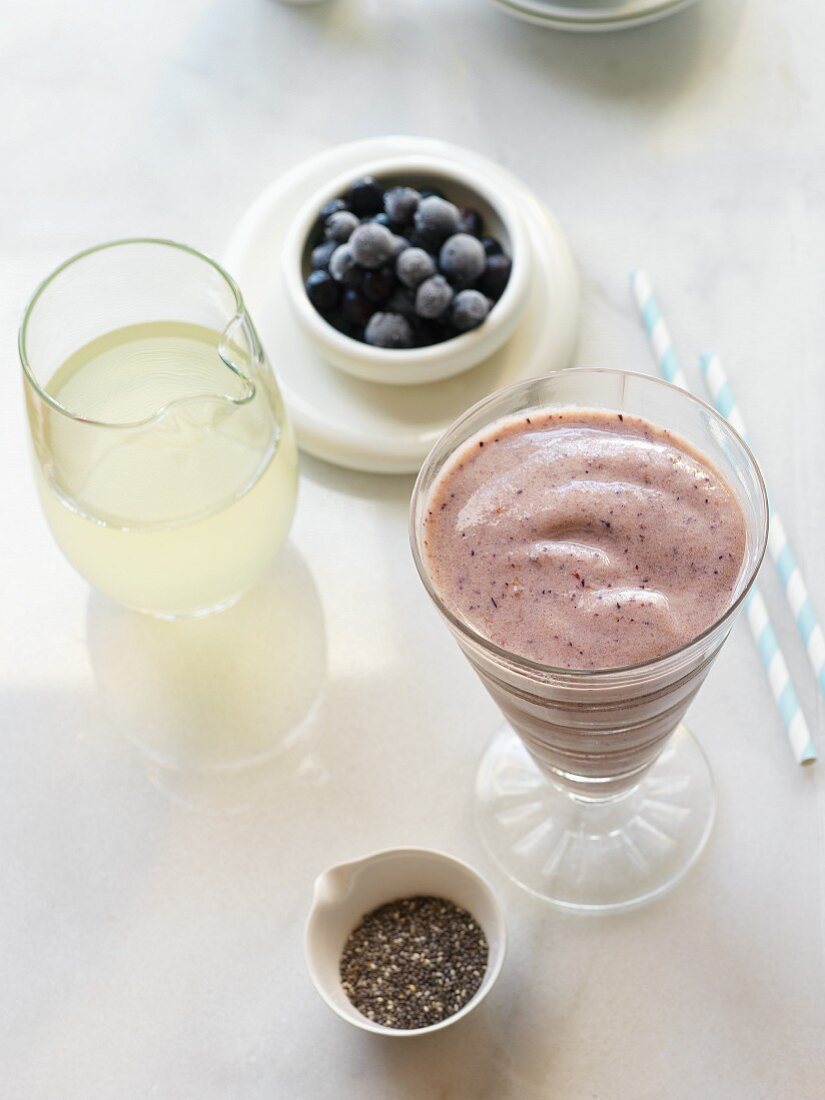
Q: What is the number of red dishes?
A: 0